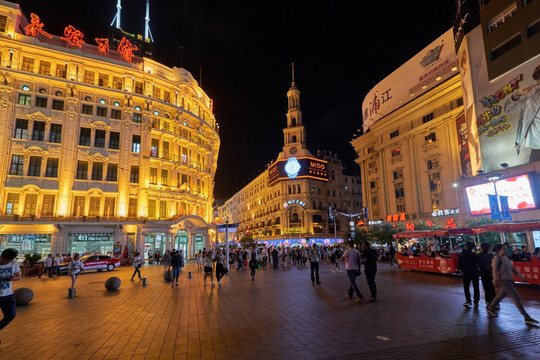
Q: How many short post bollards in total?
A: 3